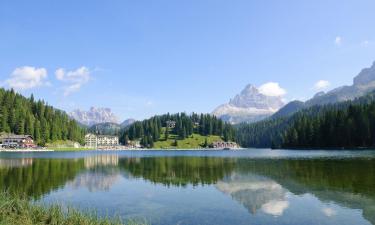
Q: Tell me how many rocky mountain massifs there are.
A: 3